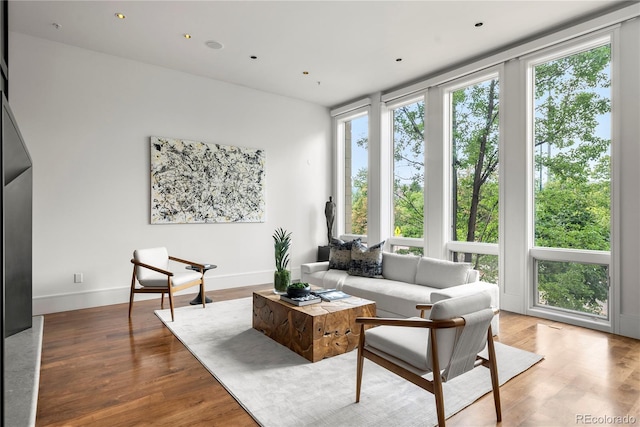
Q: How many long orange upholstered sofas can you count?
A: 0